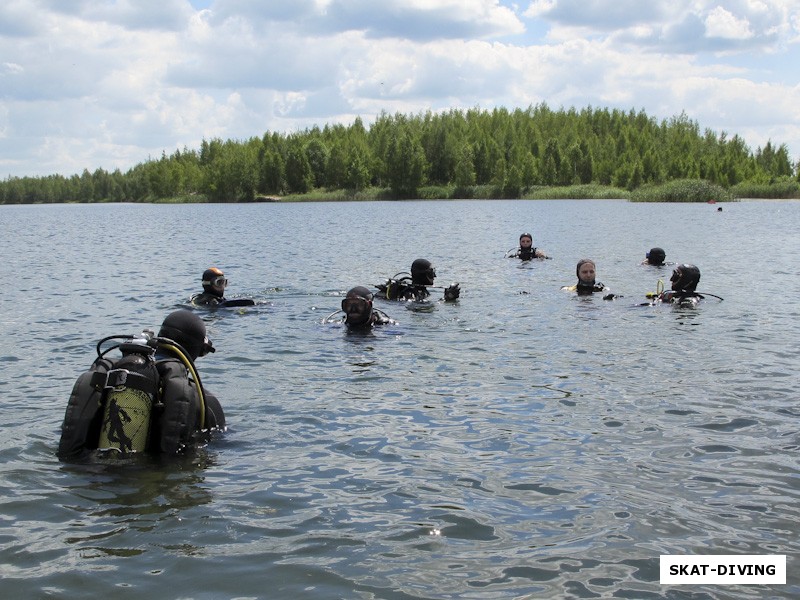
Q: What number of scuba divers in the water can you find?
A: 8